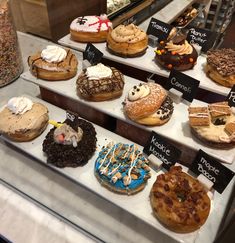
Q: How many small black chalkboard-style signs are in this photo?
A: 7